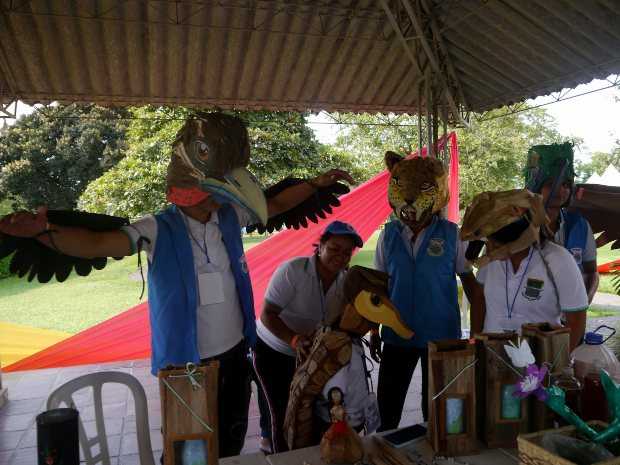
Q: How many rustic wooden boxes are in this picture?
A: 4